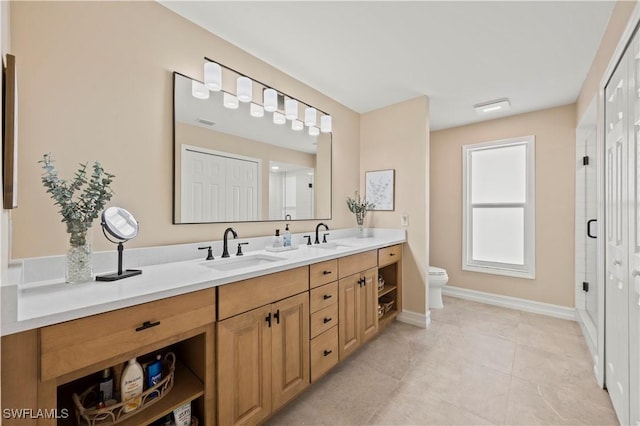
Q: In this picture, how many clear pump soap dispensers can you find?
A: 1